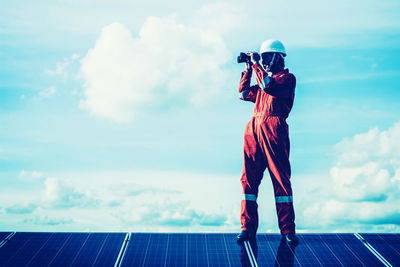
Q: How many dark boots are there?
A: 2